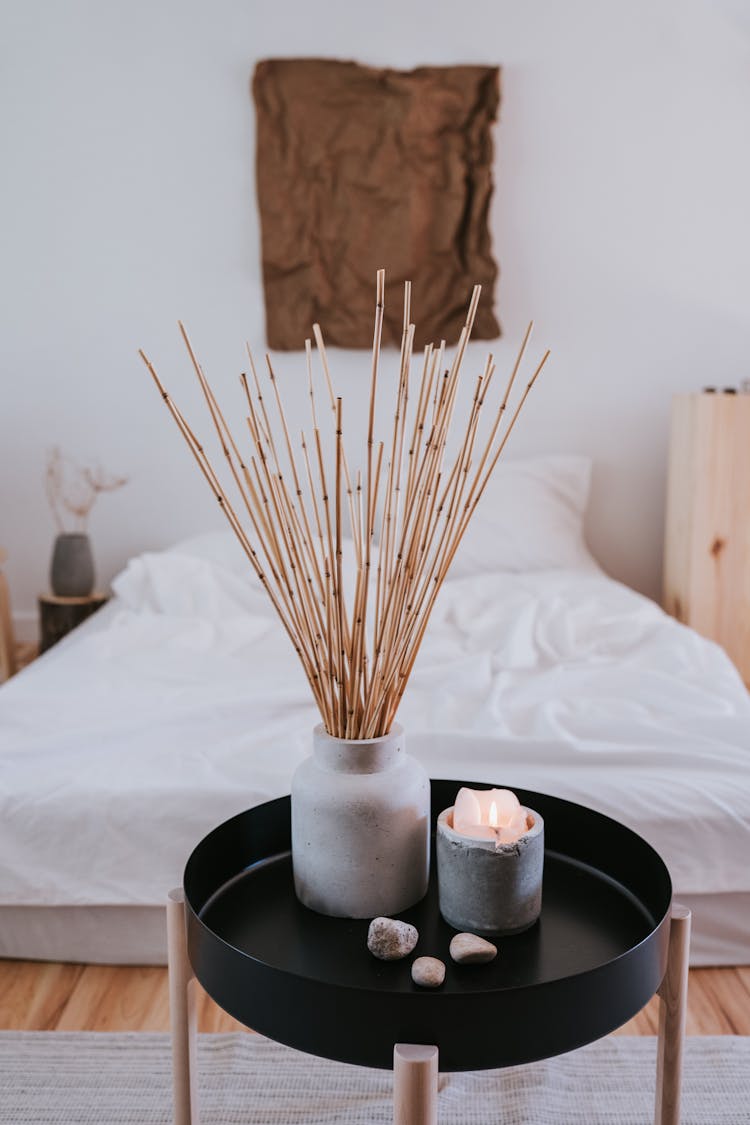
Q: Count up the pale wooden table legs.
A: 3